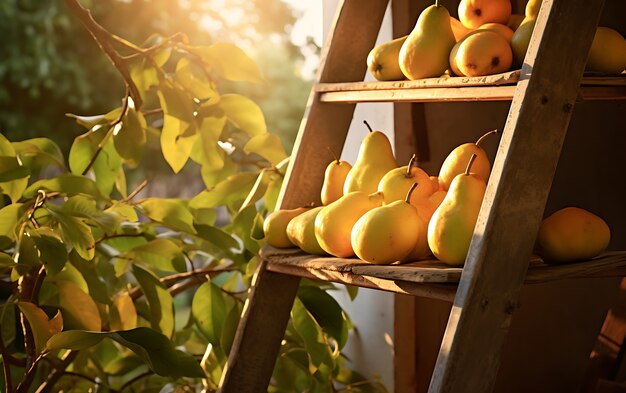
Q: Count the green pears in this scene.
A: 0